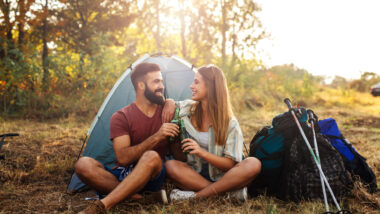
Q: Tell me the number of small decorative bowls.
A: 0